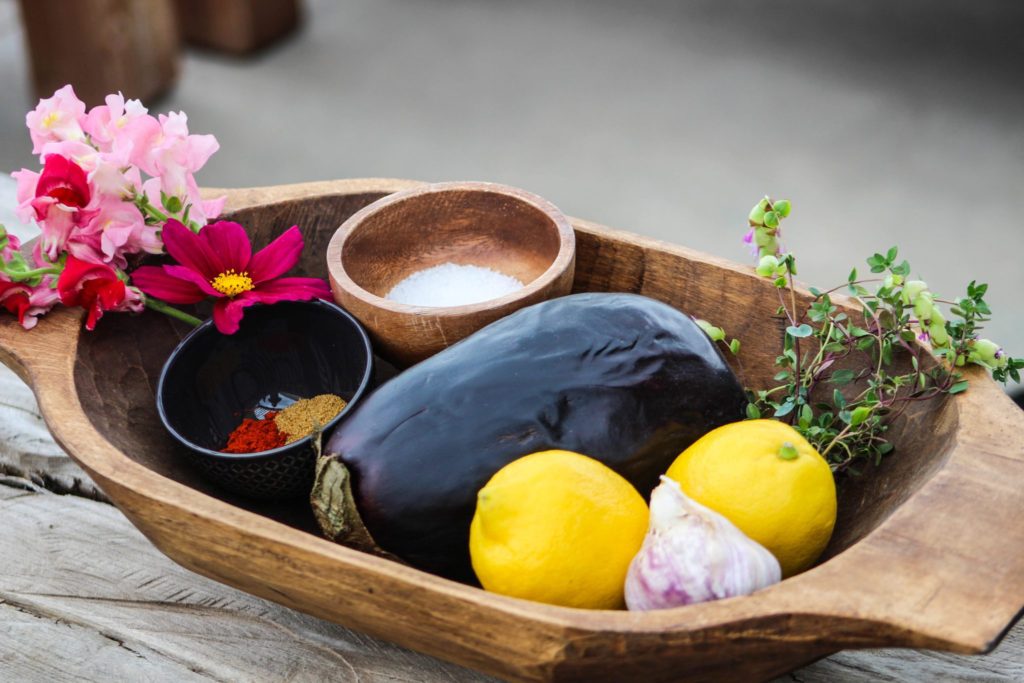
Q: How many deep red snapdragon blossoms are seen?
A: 3